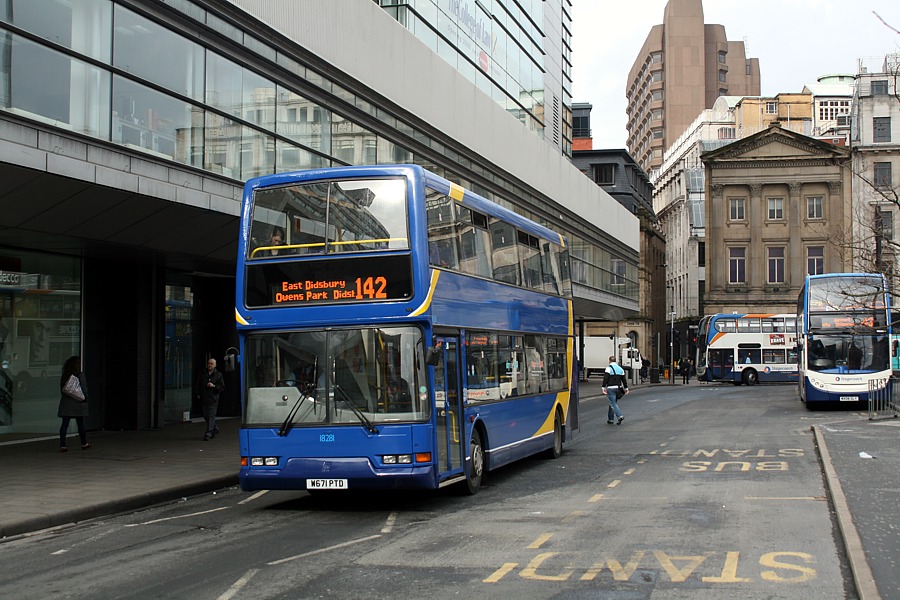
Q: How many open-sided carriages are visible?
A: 0